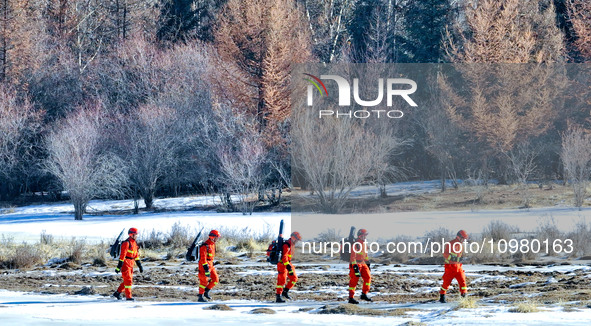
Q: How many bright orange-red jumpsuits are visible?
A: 5